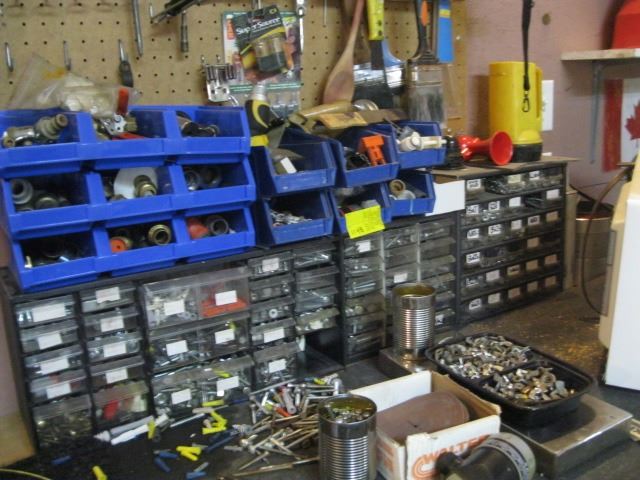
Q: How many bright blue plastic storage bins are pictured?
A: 15